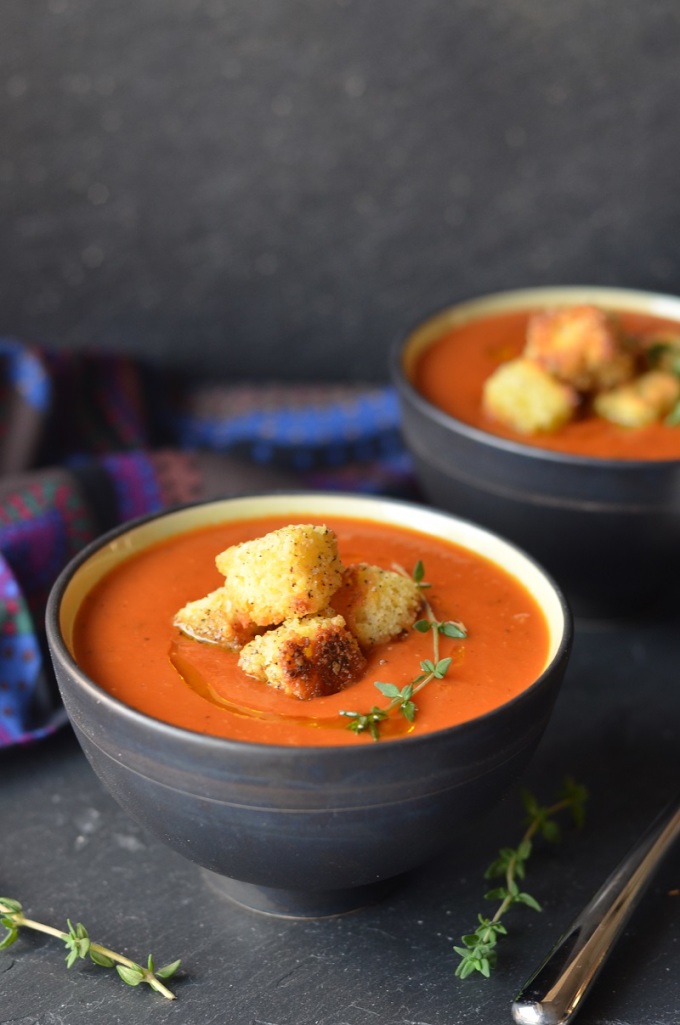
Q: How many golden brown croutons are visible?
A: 7